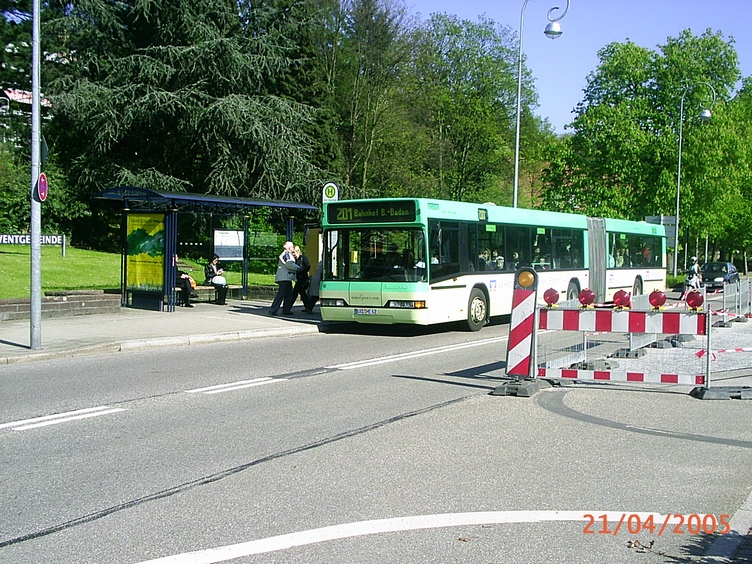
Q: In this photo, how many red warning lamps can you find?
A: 5